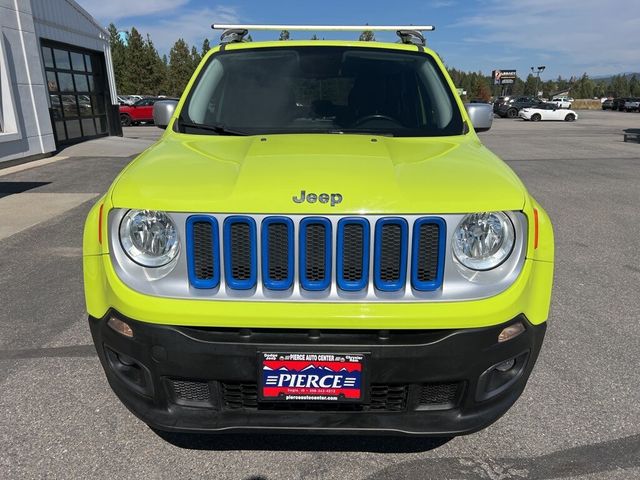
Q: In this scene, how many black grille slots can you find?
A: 7